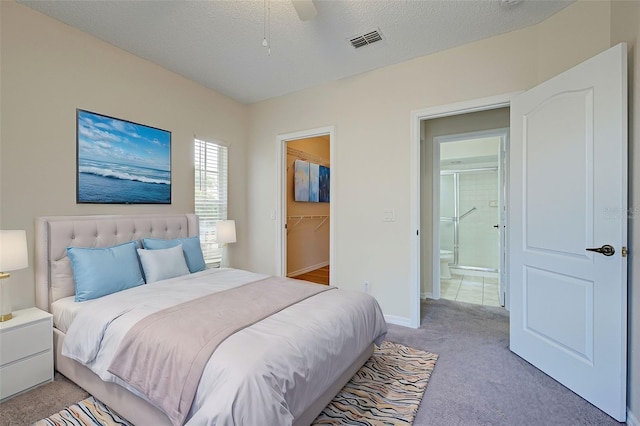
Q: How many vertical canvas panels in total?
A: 3